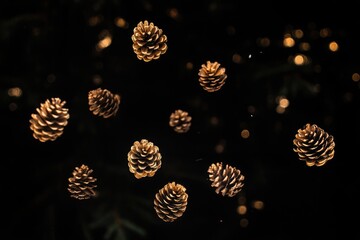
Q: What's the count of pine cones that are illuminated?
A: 10